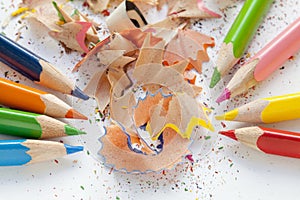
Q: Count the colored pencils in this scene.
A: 8